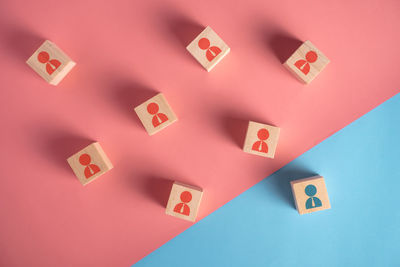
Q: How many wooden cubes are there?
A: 8